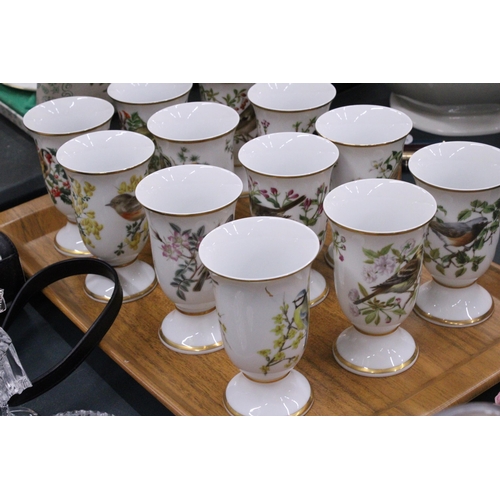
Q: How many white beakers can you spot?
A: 12